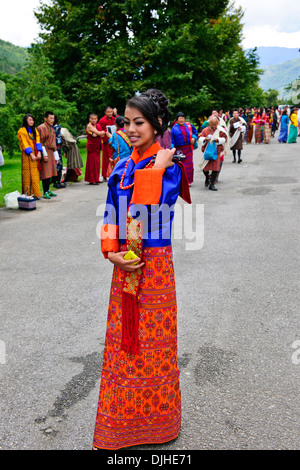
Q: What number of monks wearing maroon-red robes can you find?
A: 2